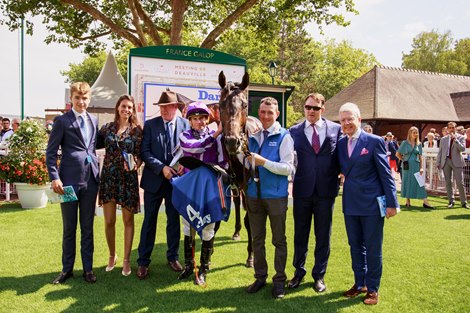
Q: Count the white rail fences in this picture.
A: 2